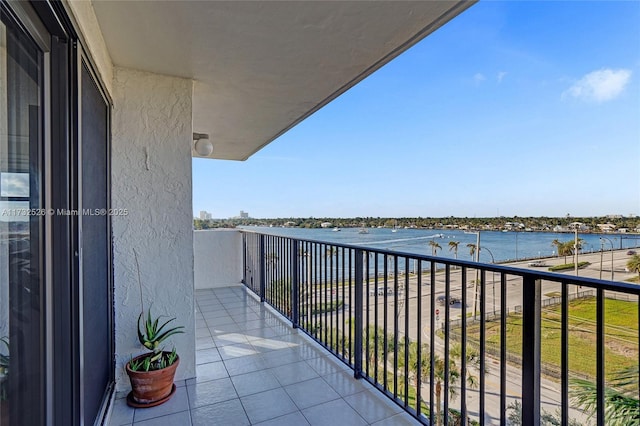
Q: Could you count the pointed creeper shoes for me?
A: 0